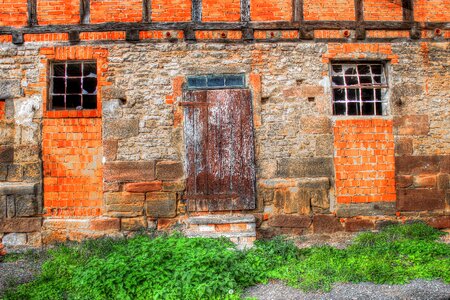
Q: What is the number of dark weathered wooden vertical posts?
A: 8